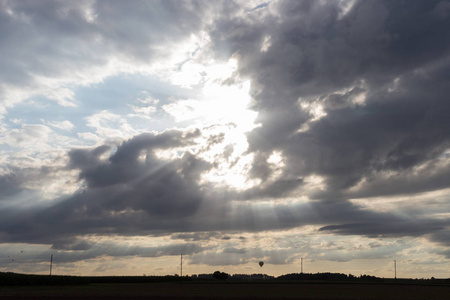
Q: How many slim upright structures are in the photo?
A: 4